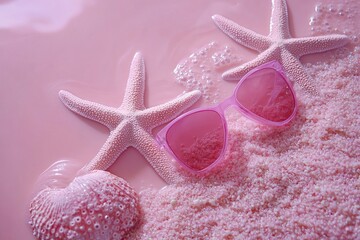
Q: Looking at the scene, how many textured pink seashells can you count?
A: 1